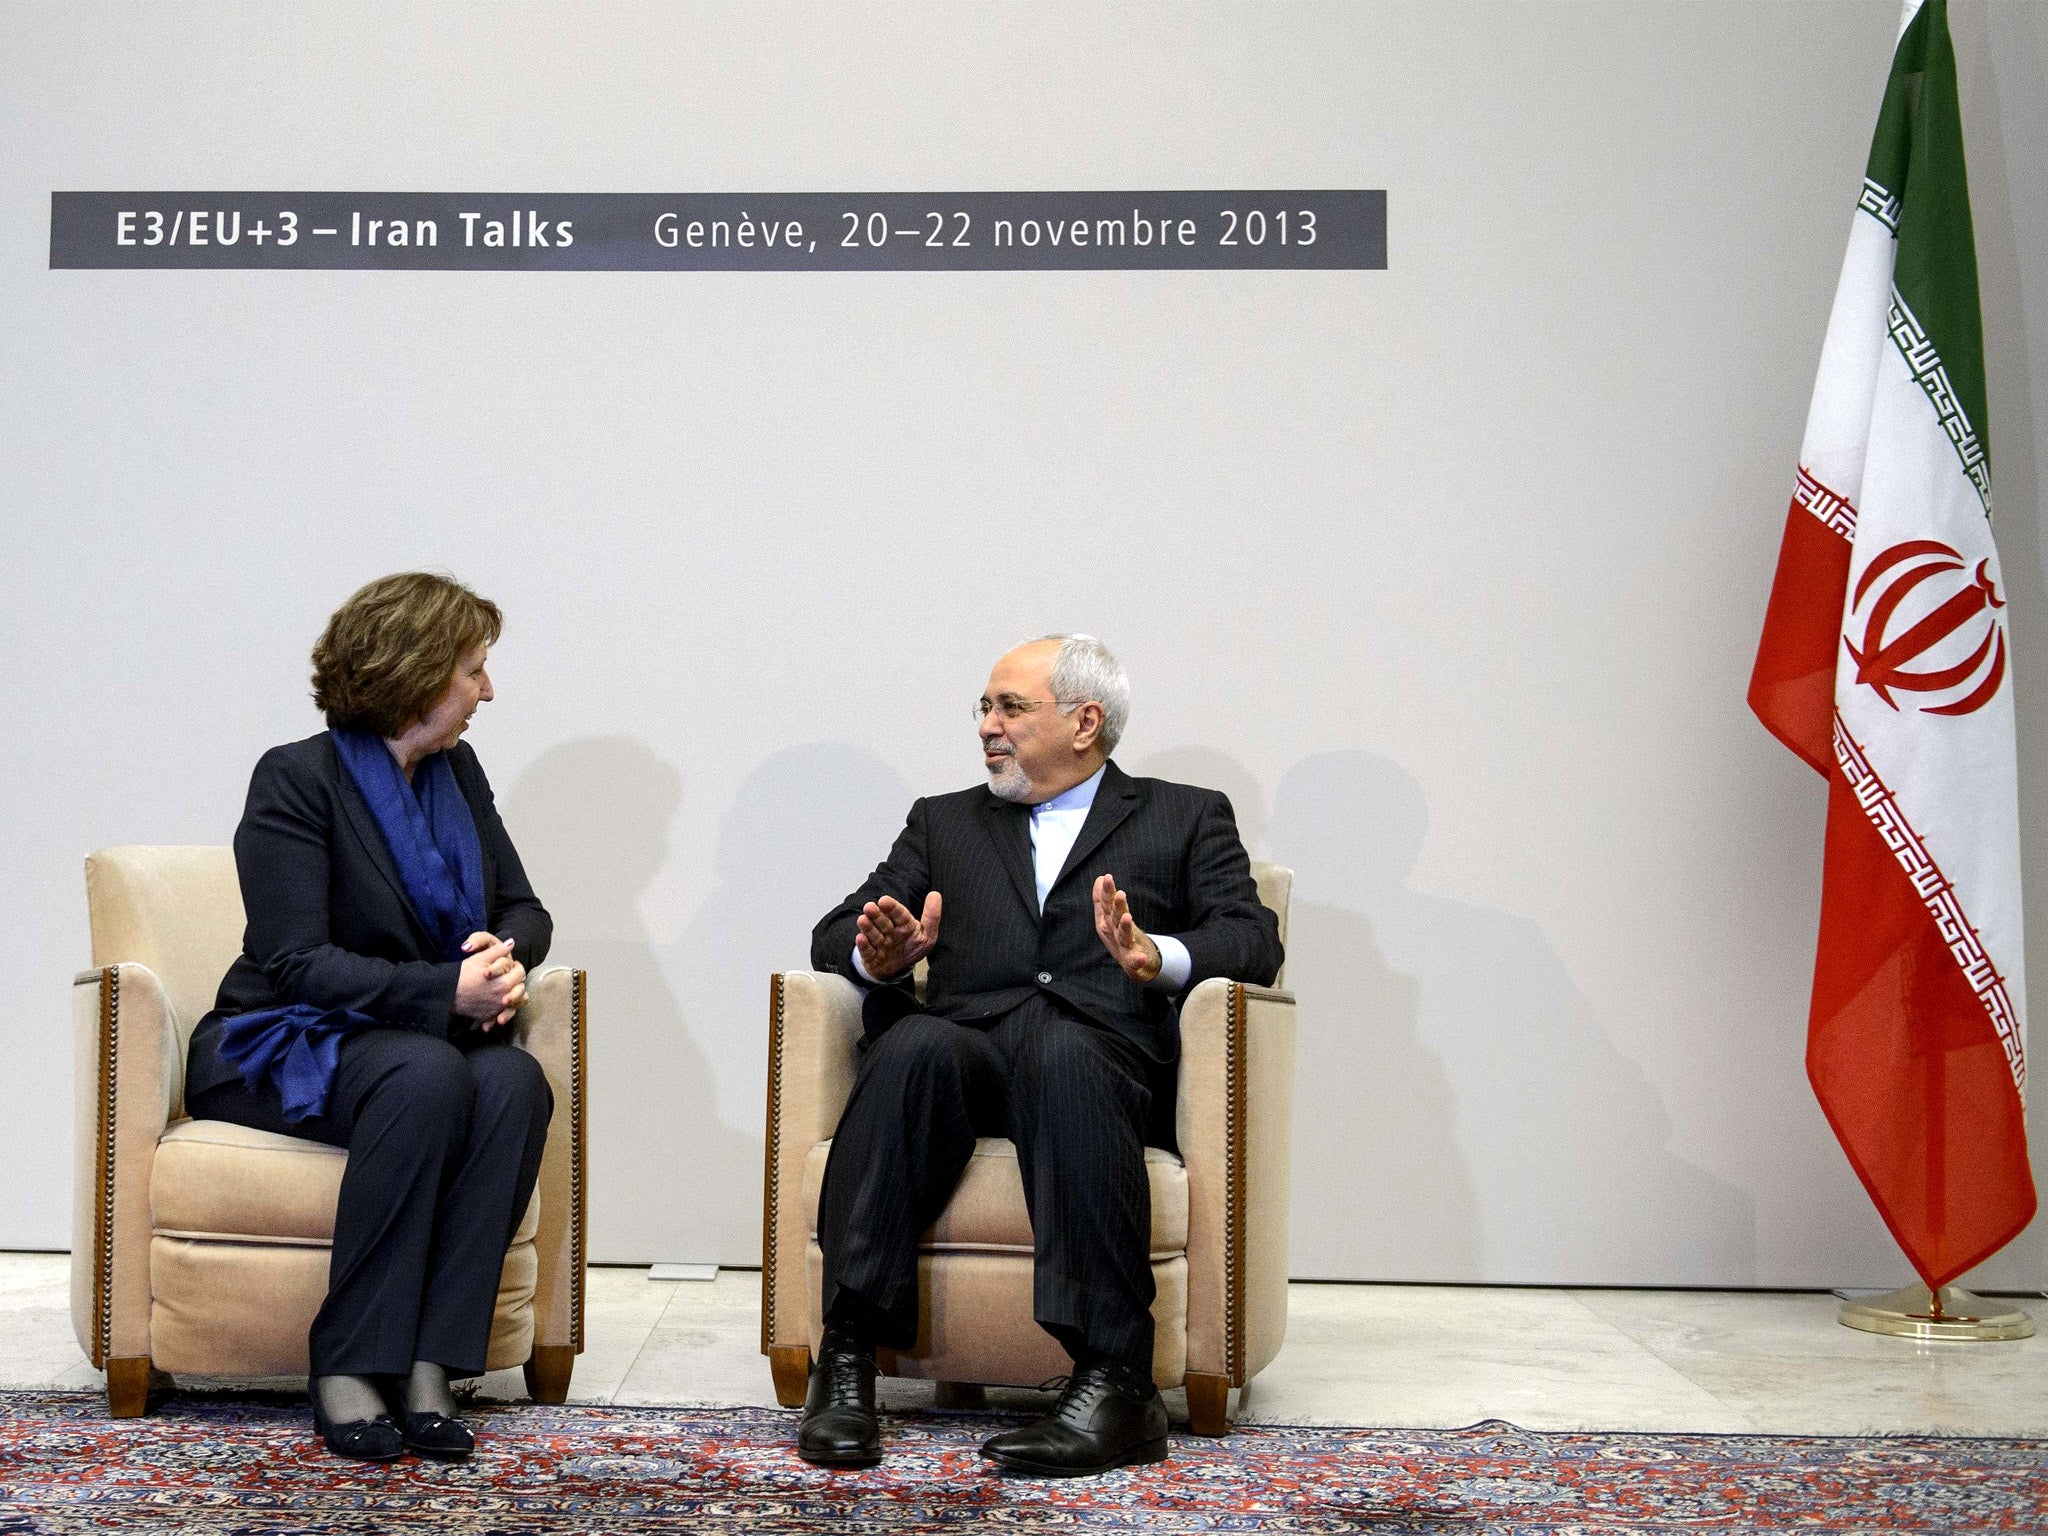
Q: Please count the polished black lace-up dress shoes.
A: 2